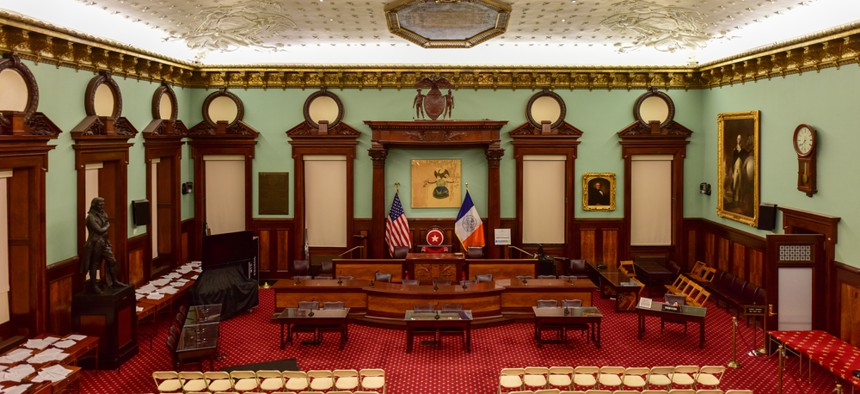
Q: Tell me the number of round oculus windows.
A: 7